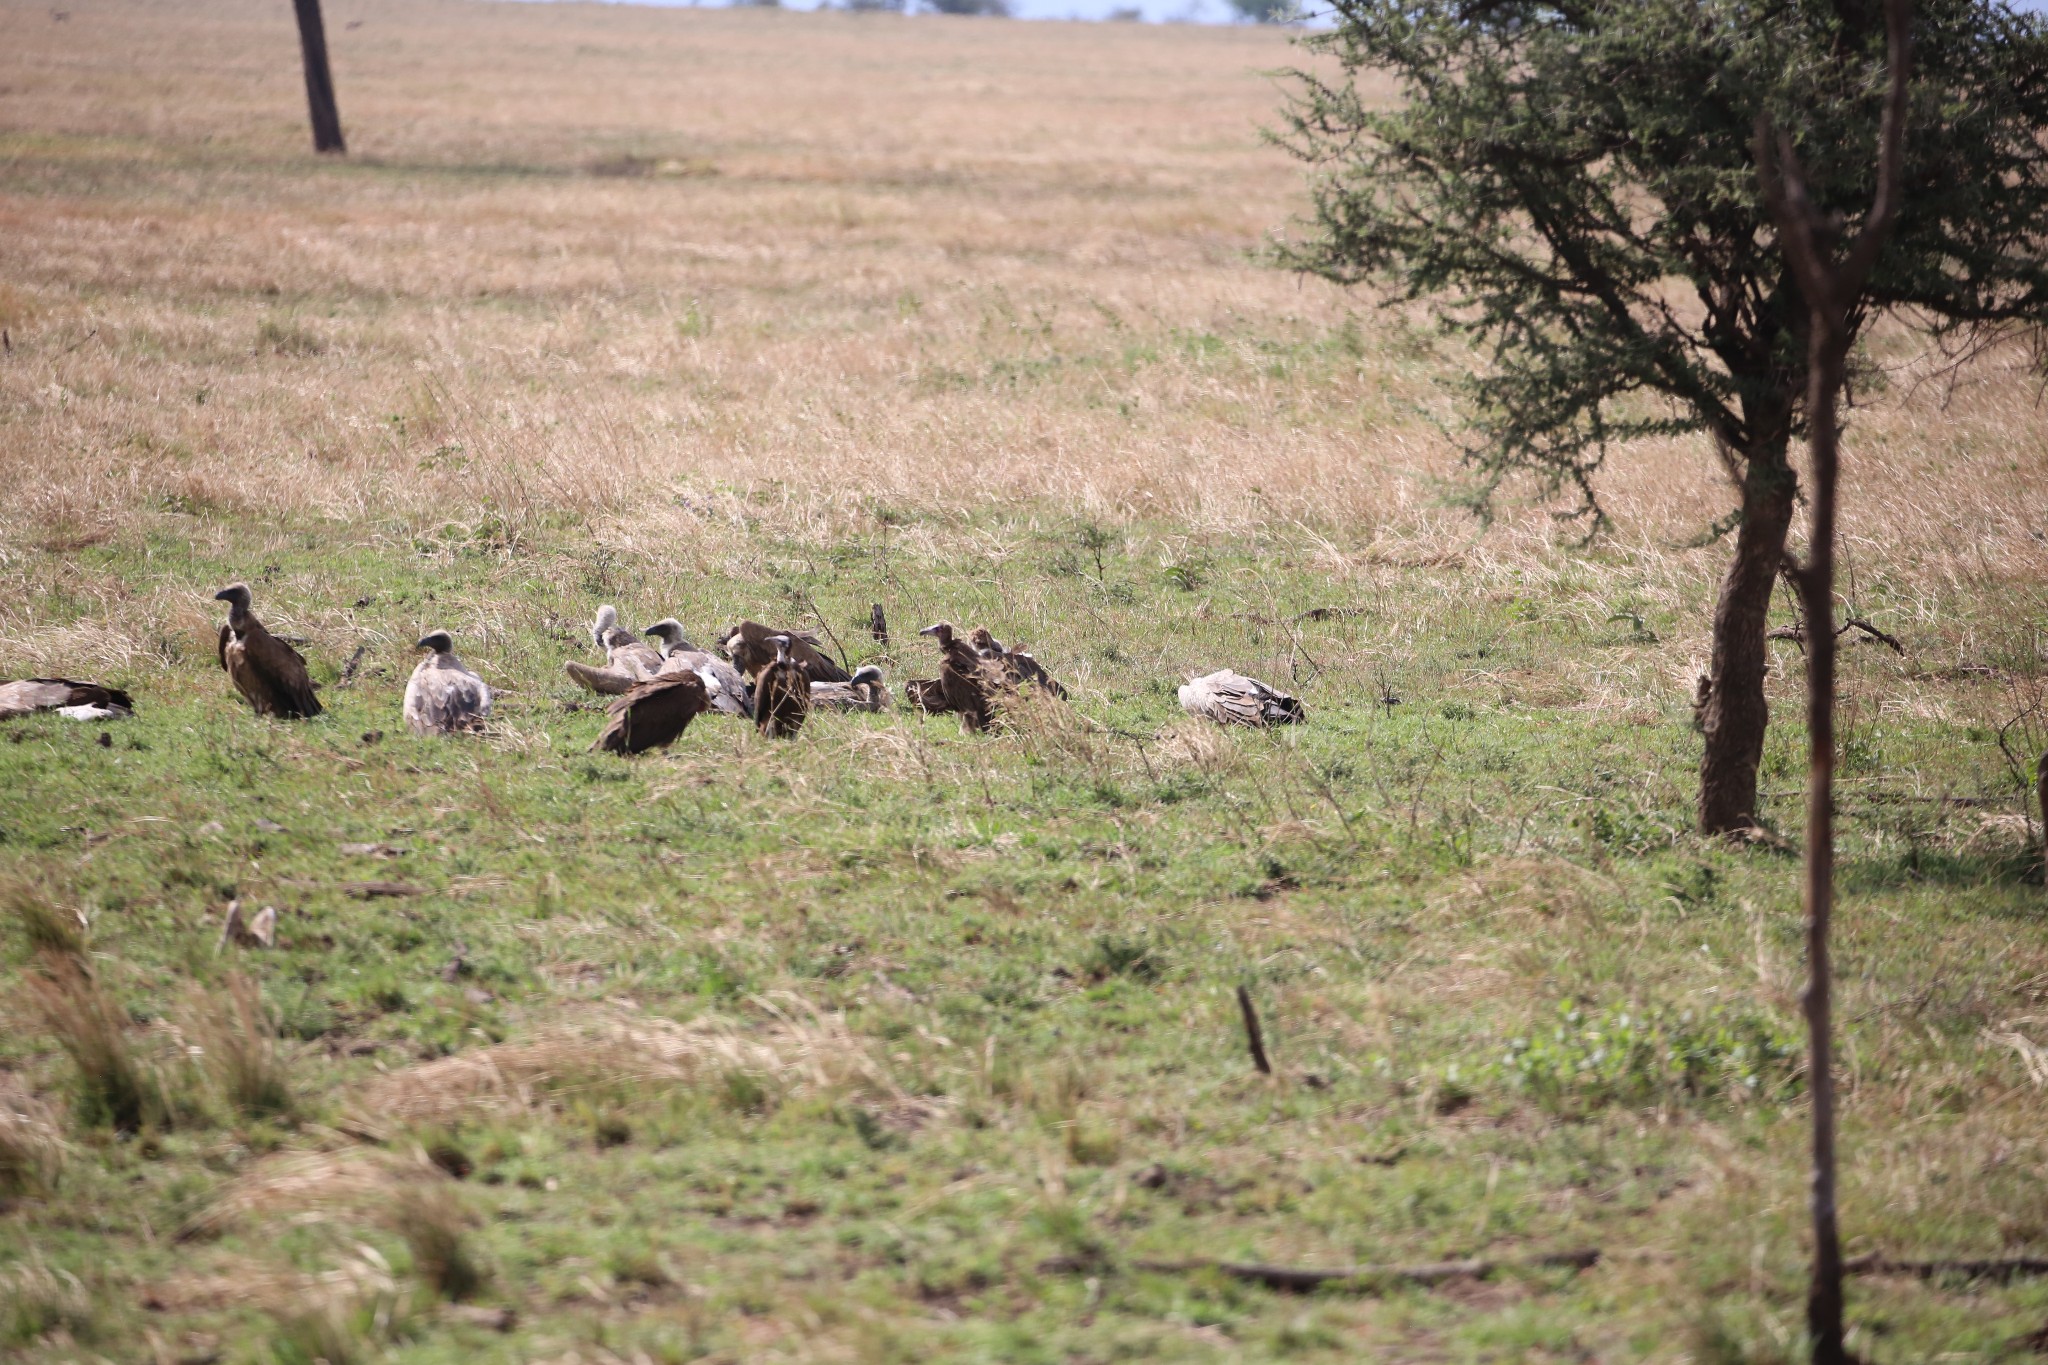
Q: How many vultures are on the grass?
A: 12